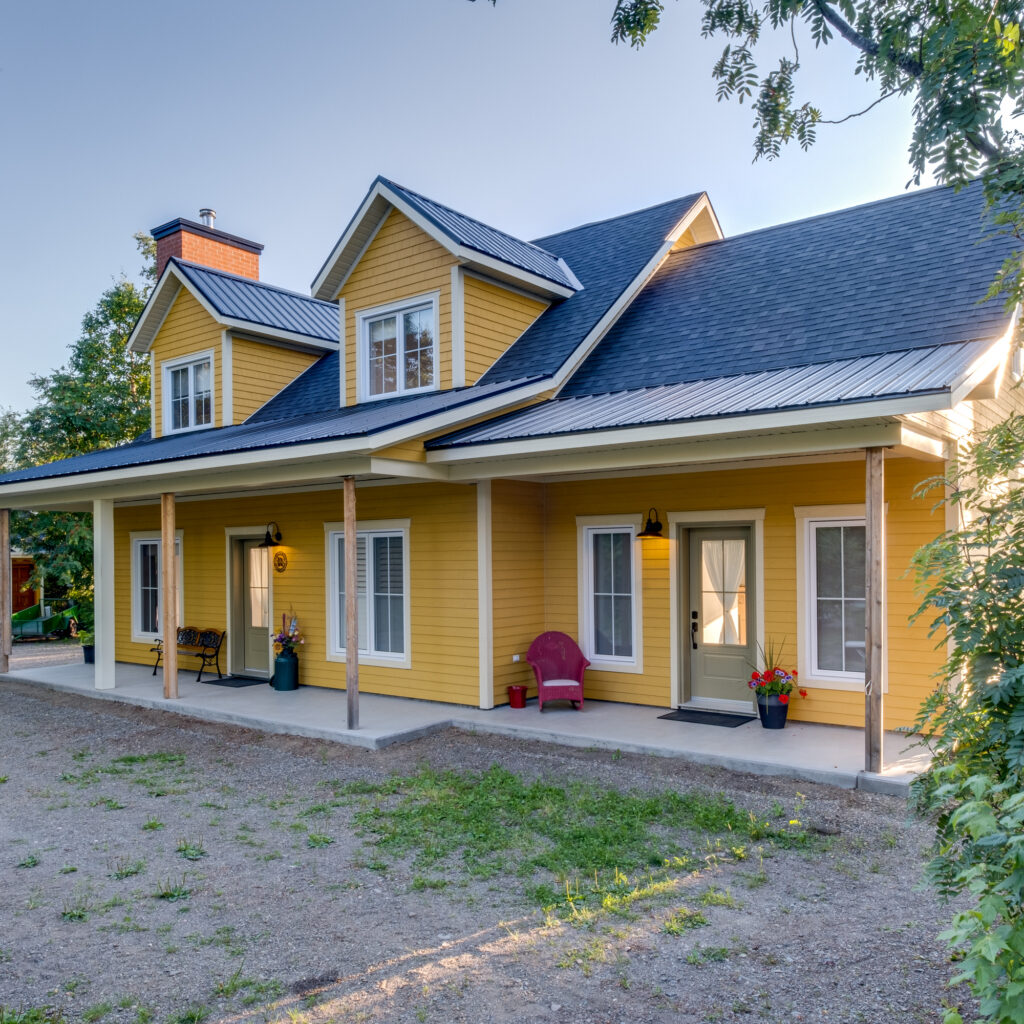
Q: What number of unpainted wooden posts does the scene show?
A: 4